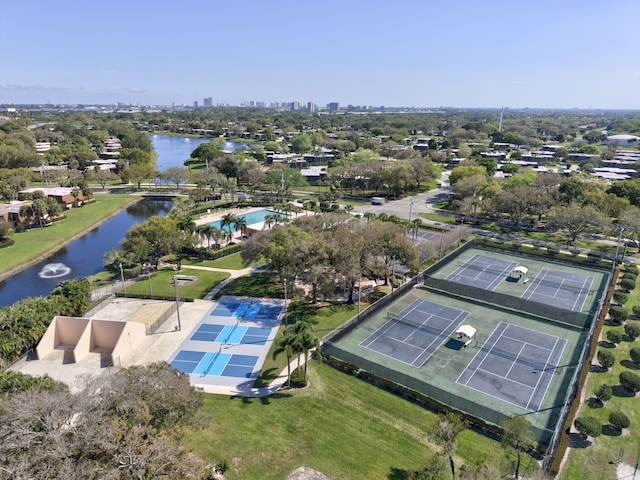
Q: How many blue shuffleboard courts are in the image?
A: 3